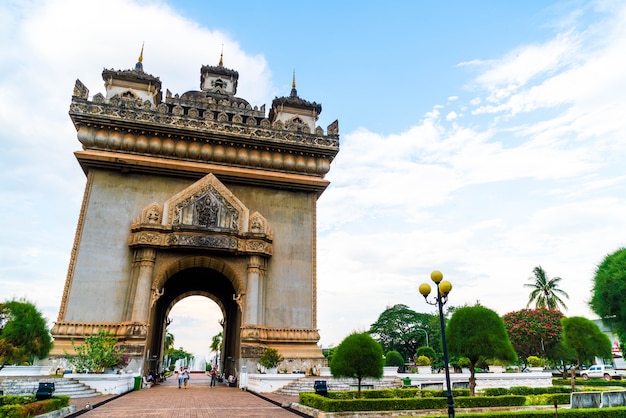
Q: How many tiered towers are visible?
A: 3